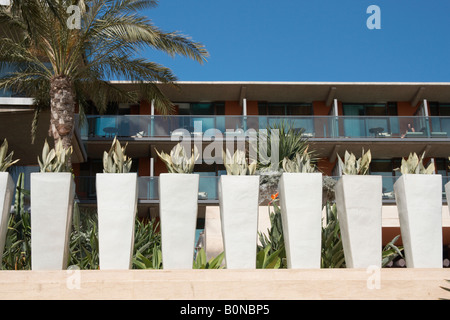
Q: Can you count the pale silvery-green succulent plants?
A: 8